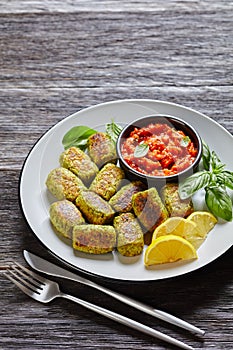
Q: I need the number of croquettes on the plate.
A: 11